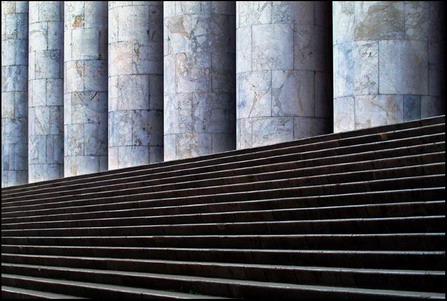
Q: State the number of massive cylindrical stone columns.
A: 7